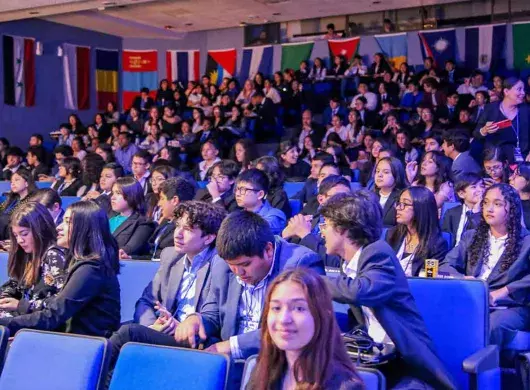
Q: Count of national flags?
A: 13